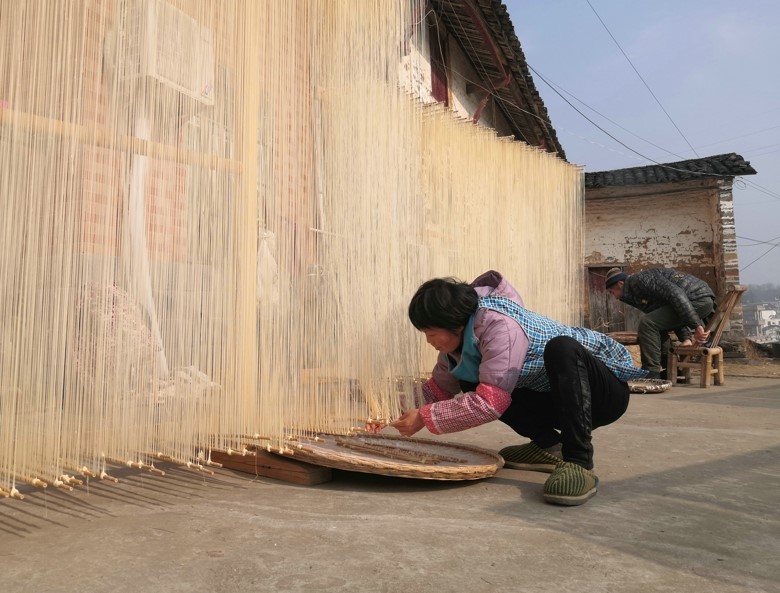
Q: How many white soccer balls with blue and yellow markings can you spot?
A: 0